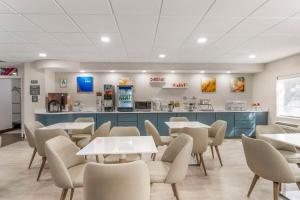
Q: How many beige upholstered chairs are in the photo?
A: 14